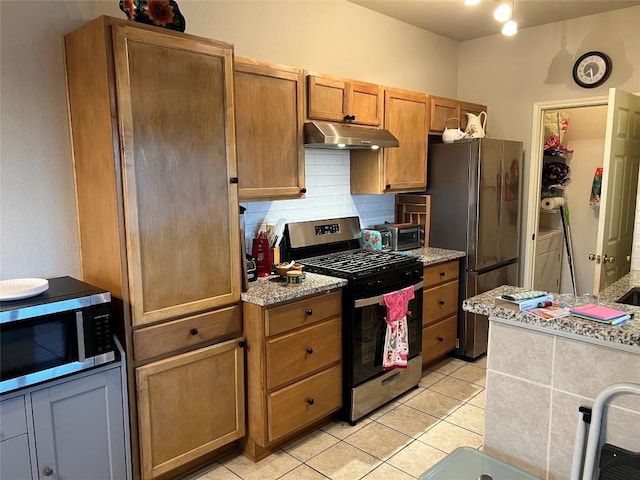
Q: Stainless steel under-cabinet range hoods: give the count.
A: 1